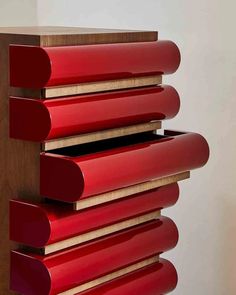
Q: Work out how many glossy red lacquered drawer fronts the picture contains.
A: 6